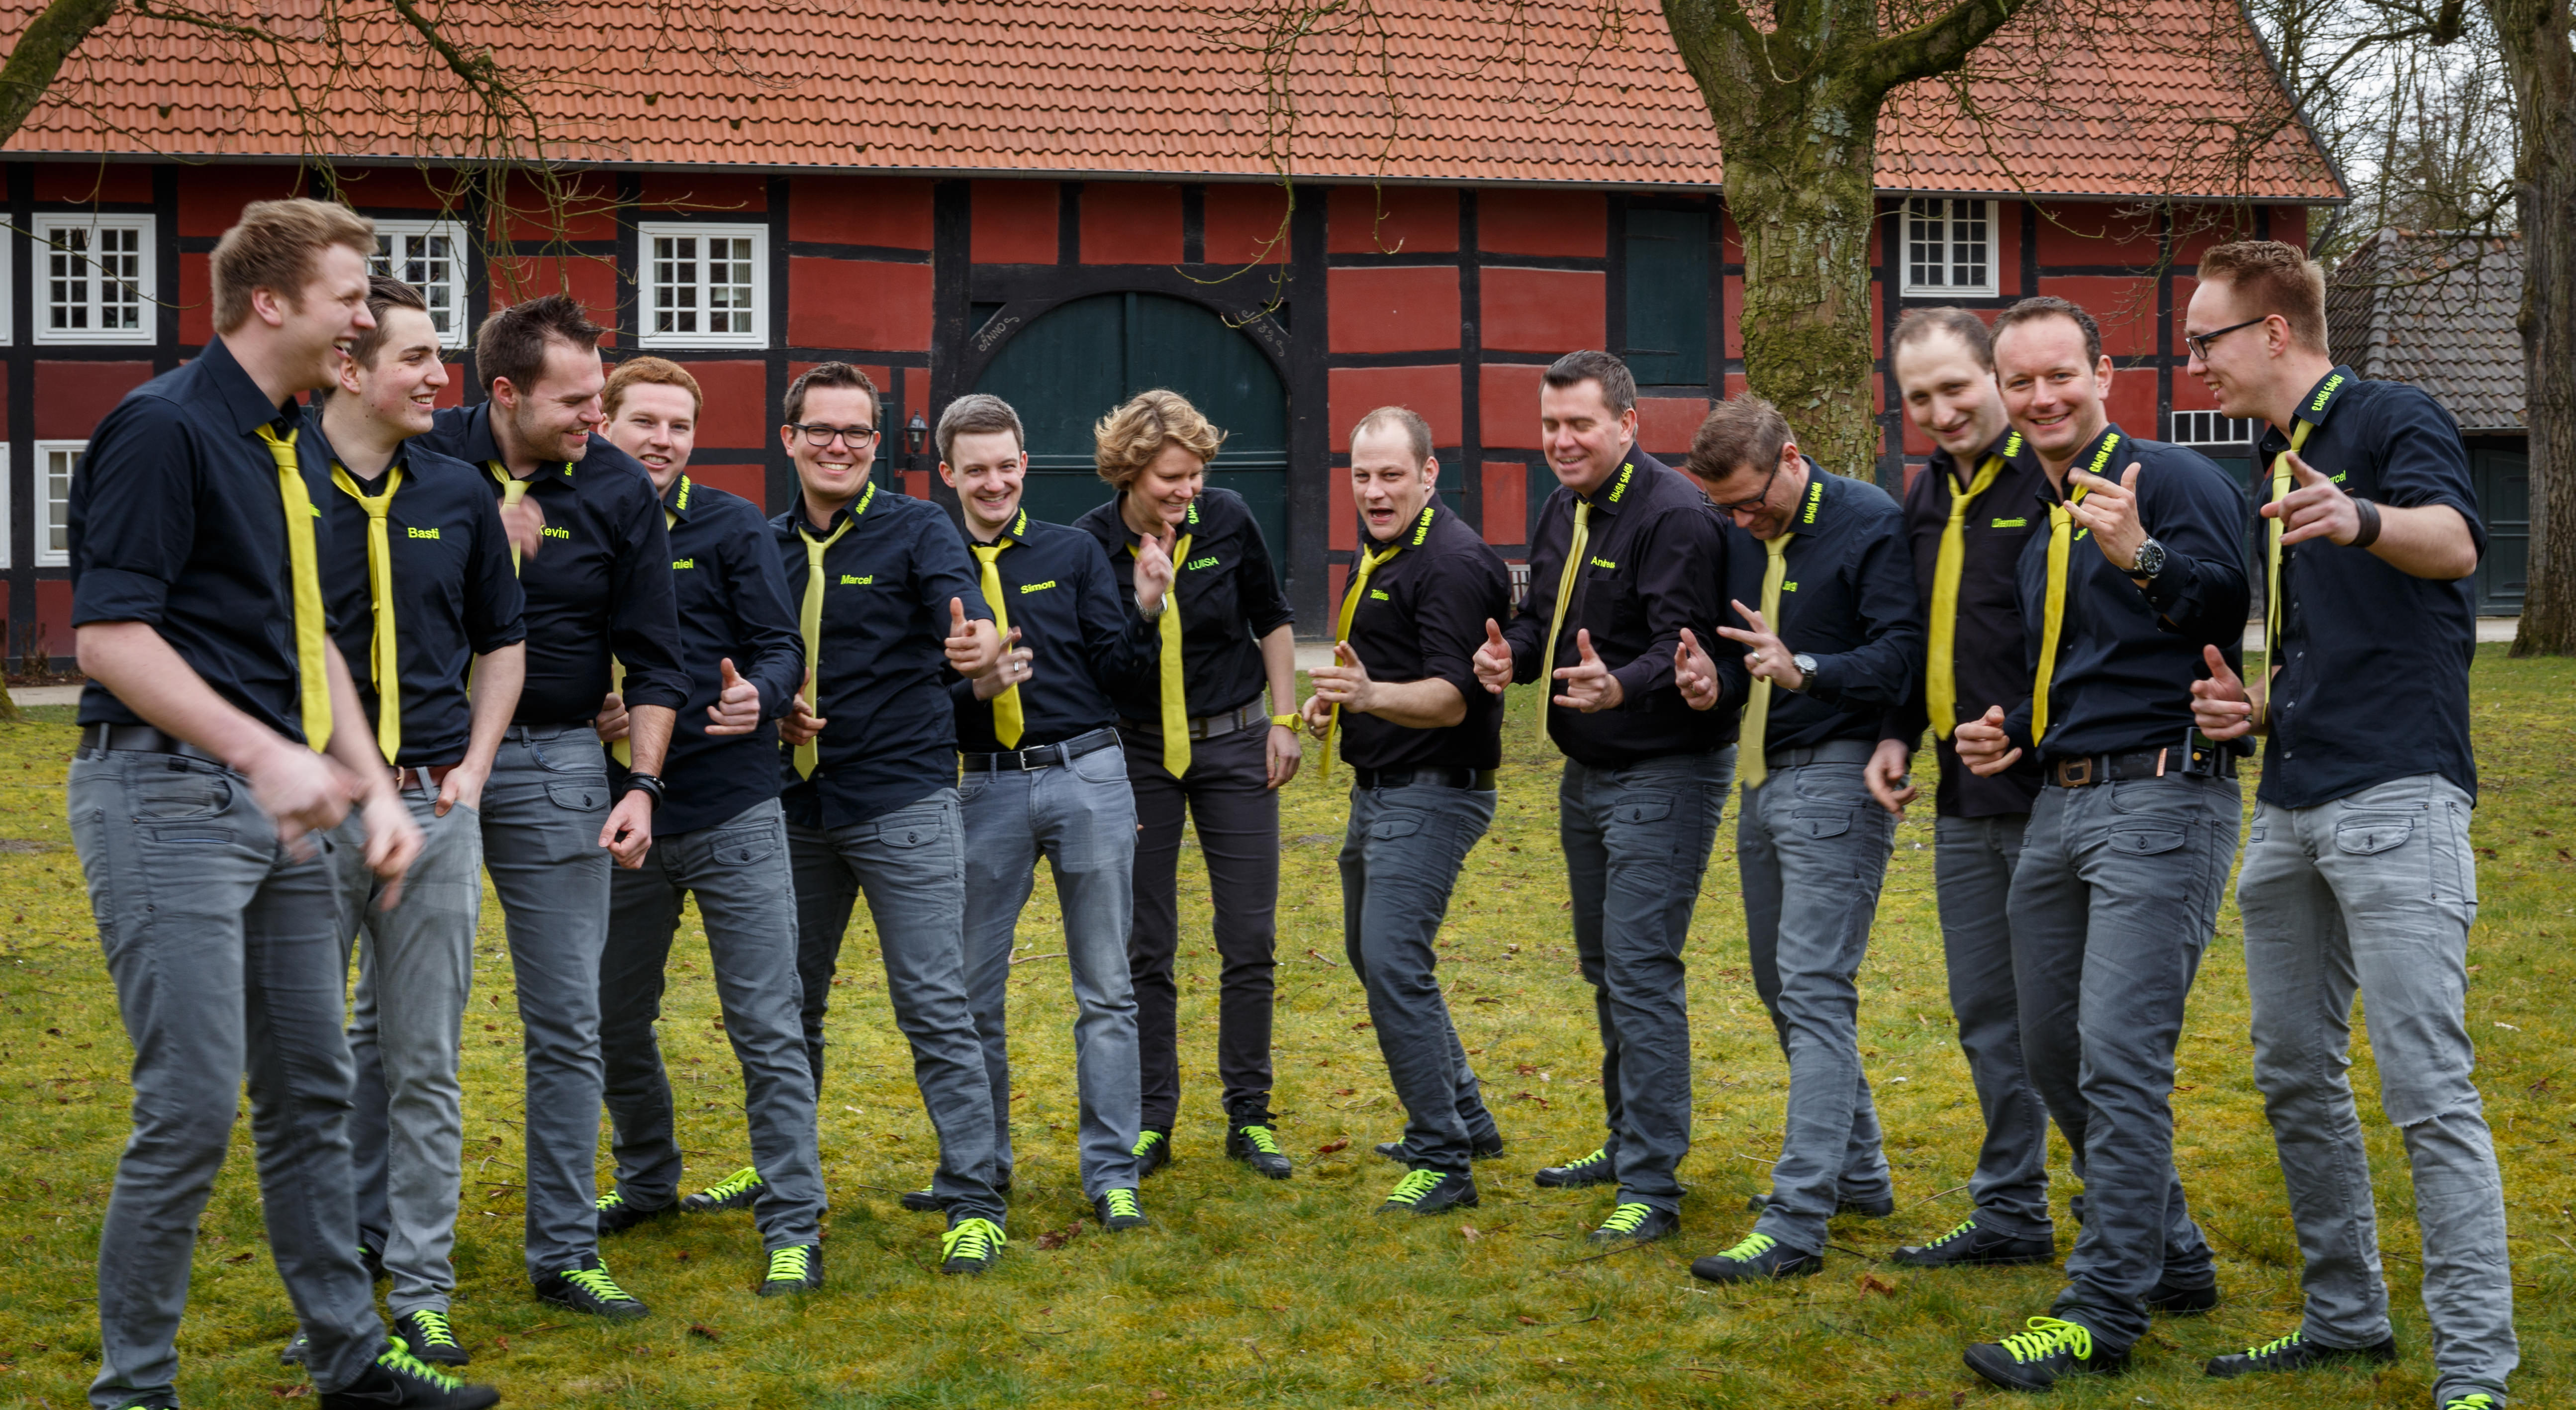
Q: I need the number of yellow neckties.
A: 13